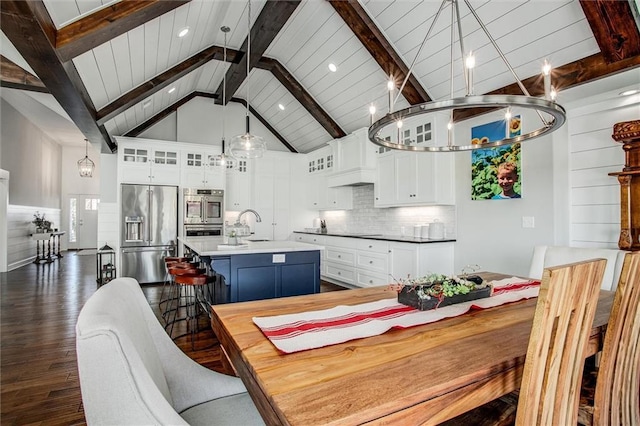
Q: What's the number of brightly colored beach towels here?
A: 0